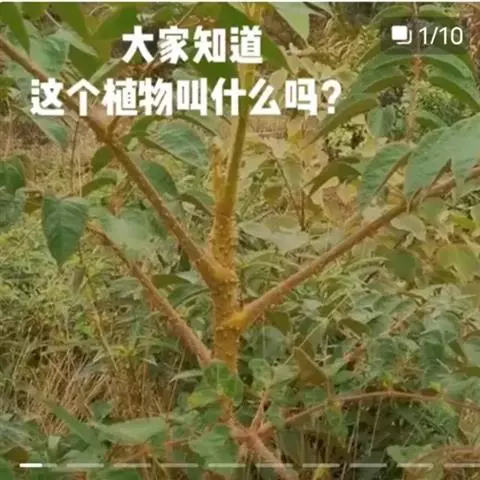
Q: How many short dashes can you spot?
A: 10